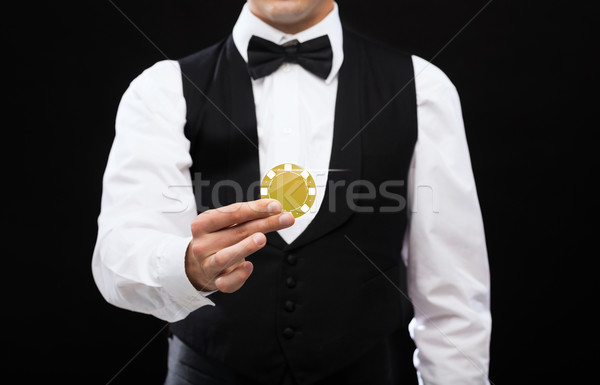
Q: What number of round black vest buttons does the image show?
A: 4